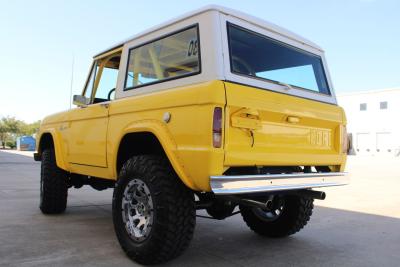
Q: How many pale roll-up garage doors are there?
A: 2